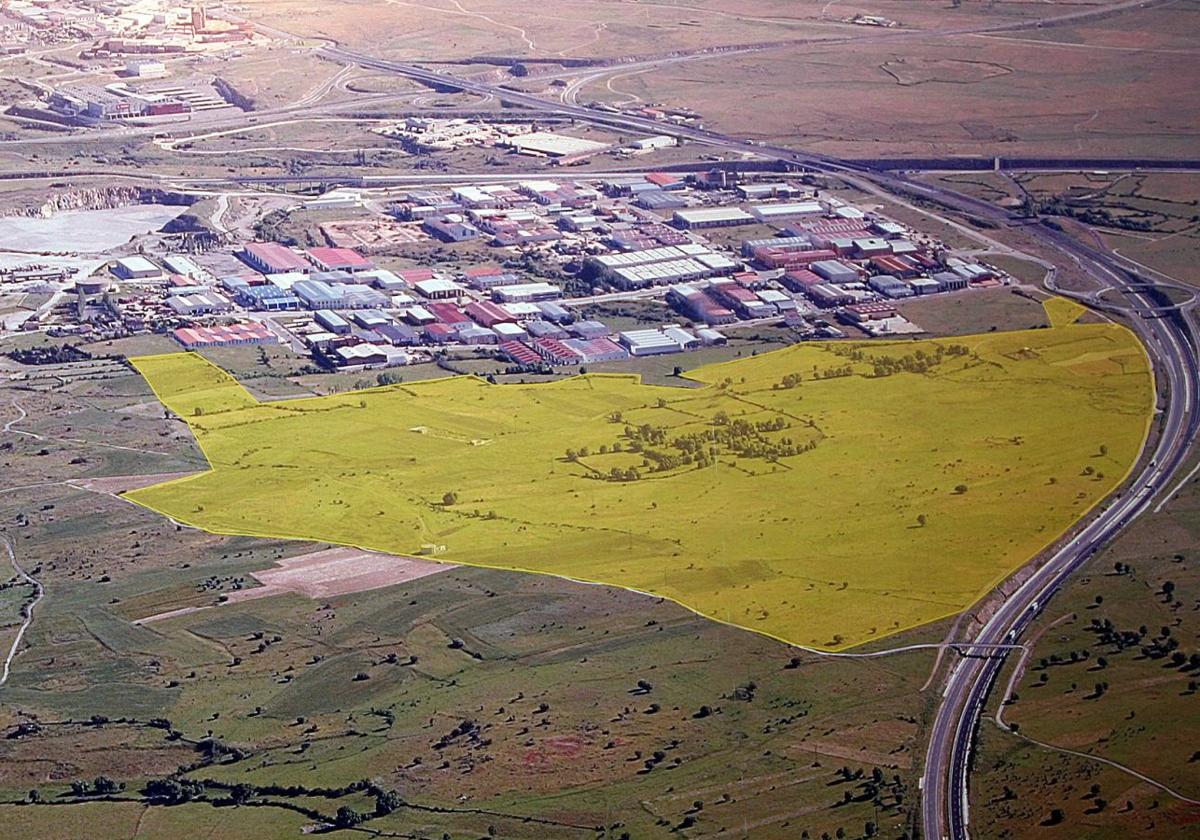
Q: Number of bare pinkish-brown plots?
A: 2